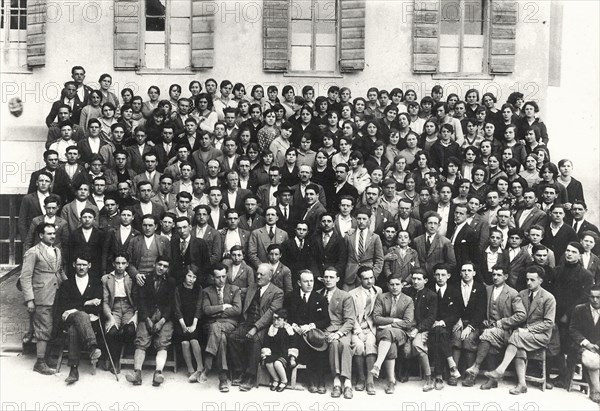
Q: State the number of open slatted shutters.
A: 7